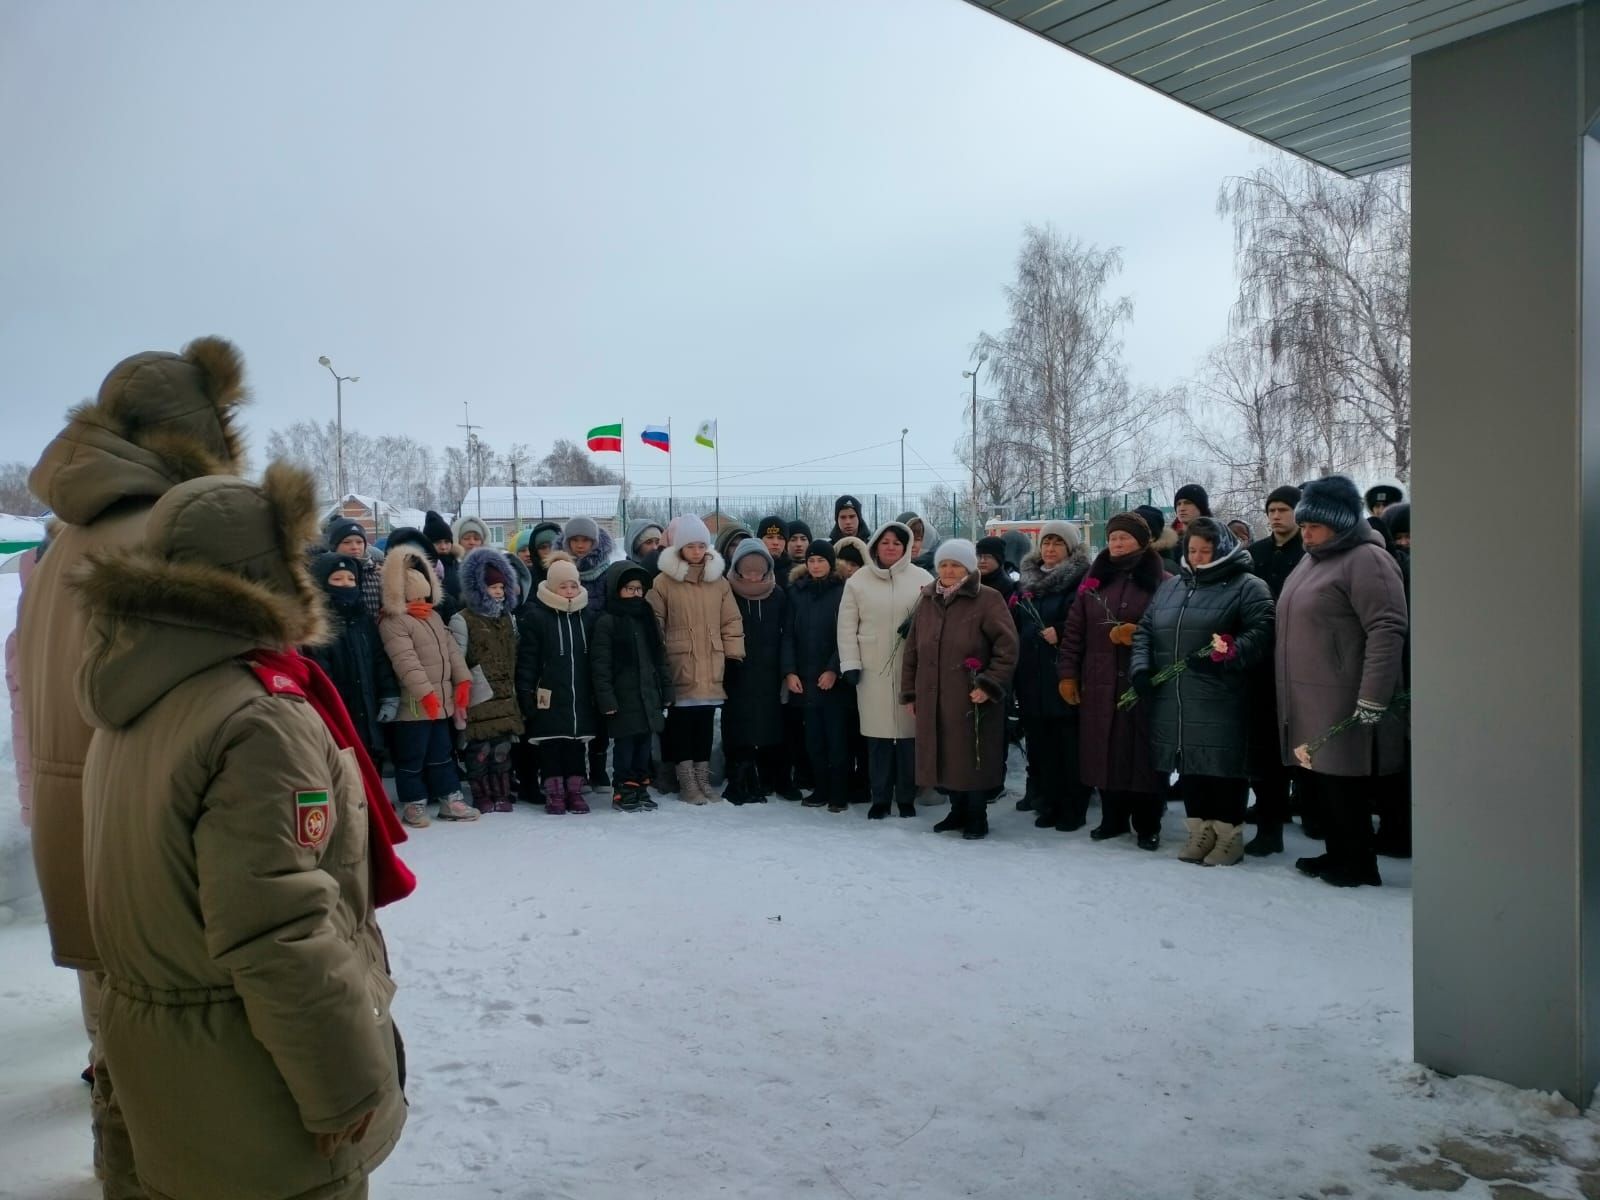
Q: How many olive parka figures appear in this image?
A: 2